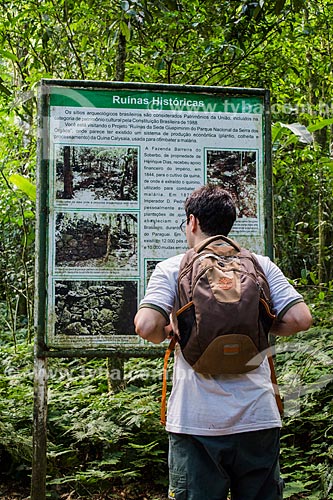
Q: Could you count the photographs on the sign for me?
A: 5